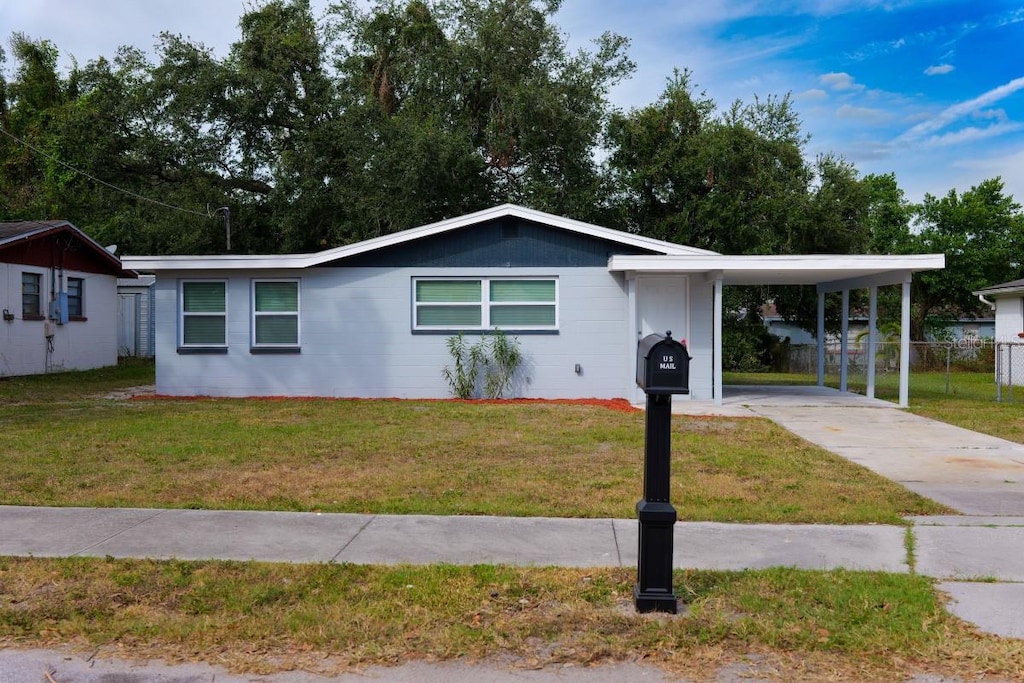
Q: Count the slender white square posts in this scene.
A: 6